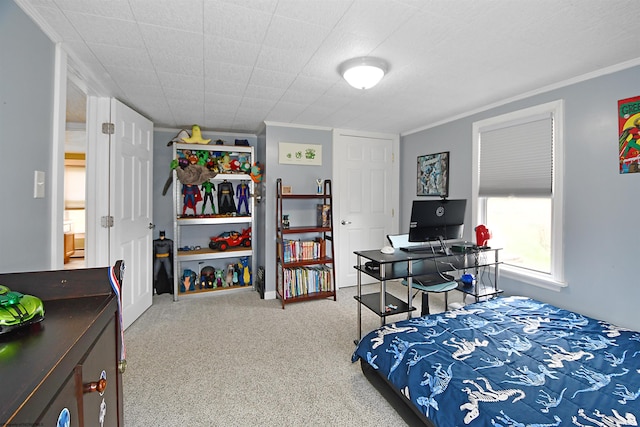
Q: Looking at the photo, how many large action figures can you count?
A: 5